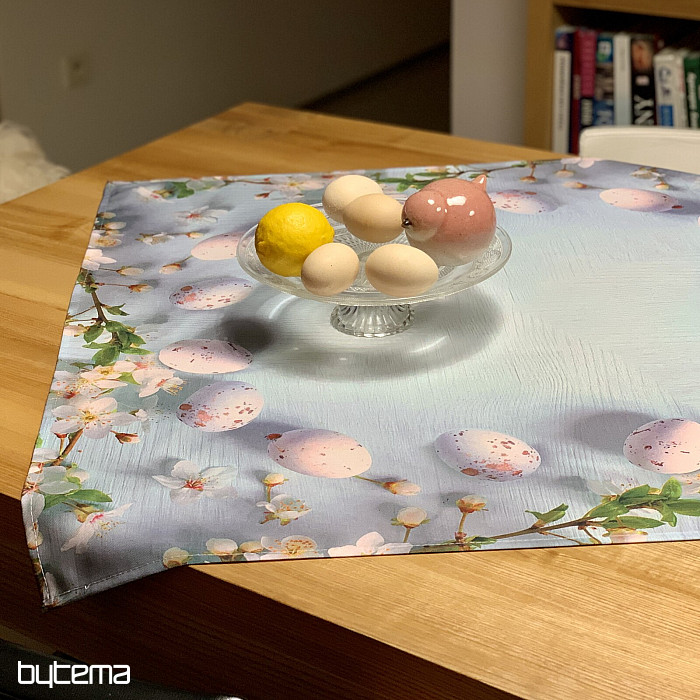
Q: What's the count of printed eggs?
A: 9